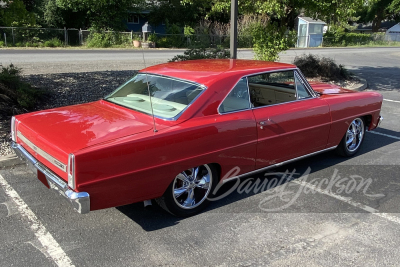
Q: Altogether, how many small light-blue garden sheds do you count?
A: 1